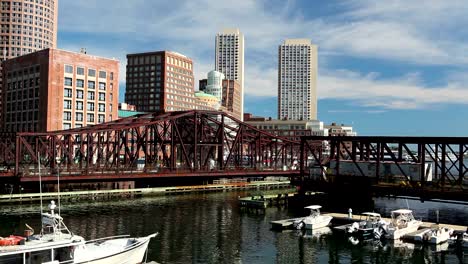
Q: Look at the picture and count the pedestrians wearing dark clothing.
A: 0